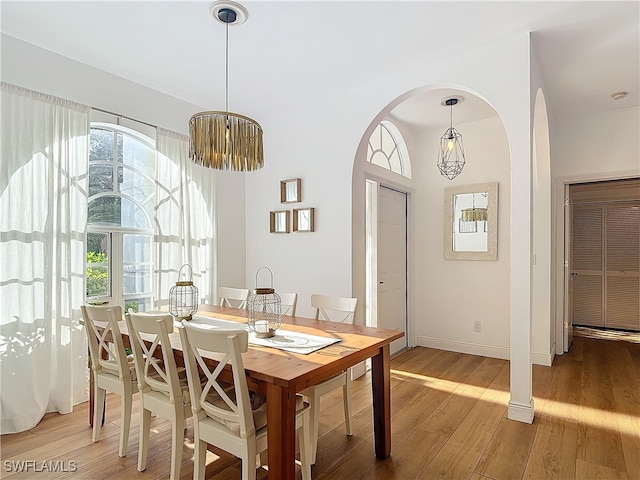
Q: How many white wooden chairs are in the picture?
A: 6